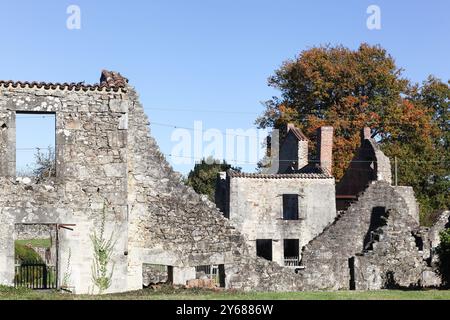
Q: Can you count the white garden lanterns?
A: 0